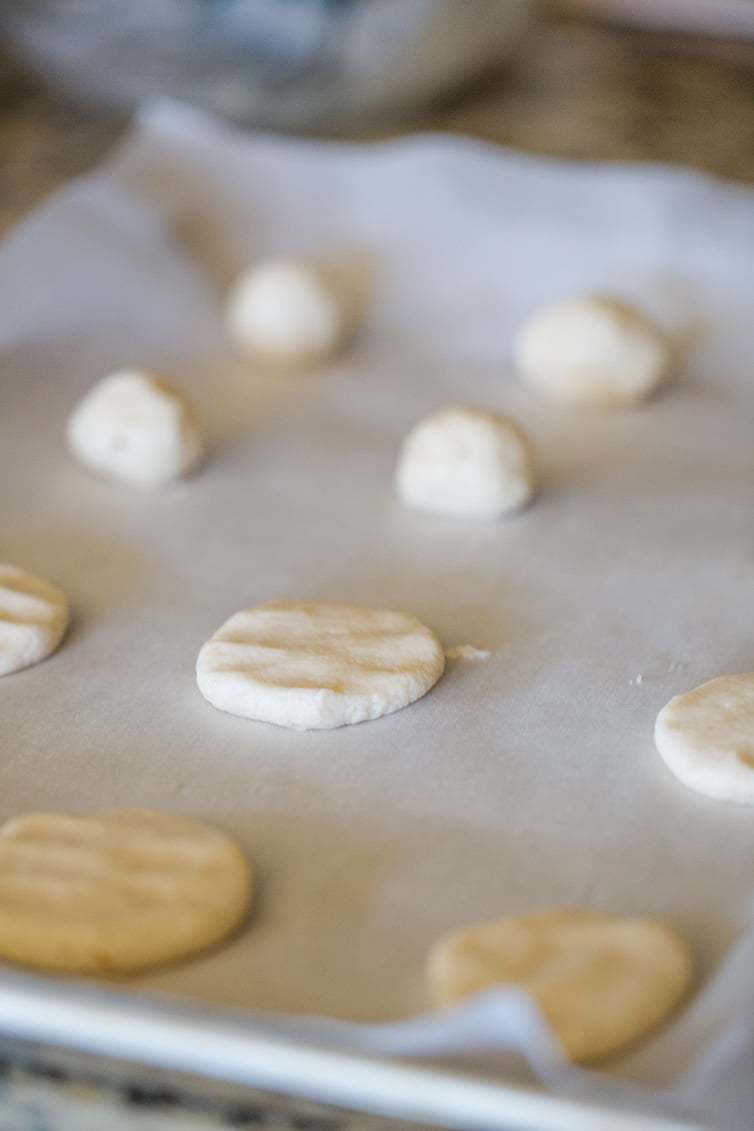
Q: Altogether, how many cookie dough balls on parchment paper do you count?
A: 4